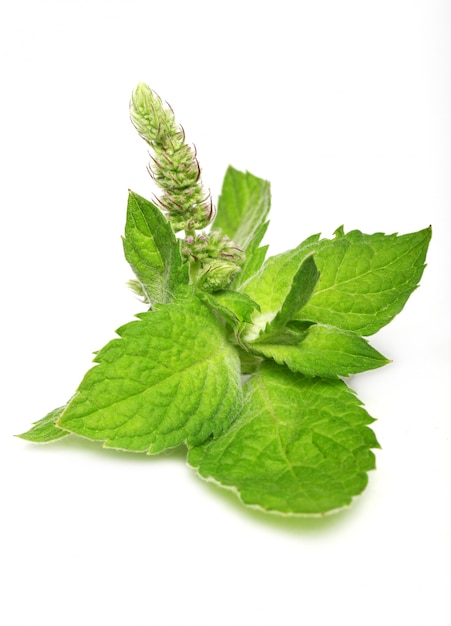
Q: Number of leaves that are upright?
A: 3